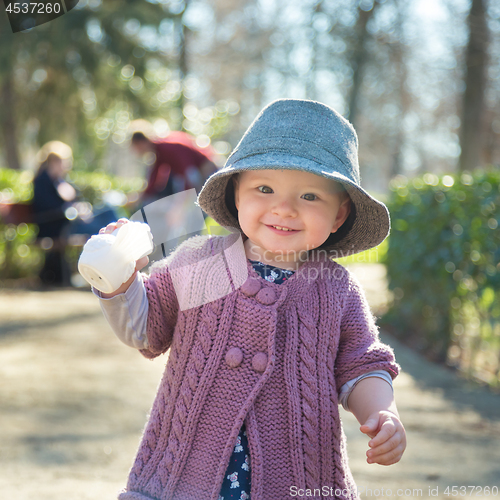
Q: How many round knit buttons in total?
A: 4